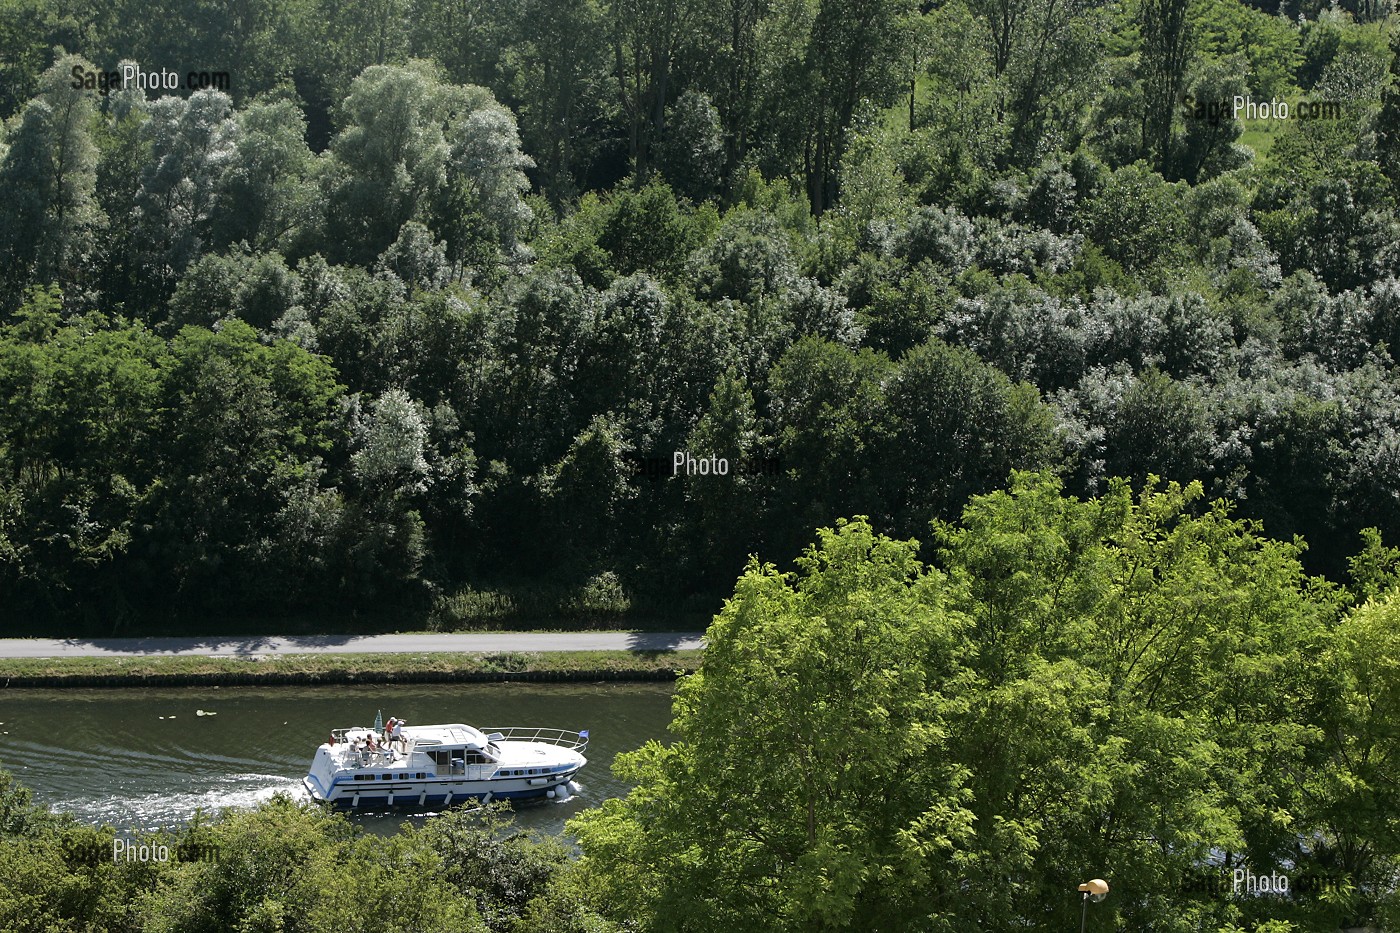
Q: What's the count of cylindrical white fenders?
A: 7